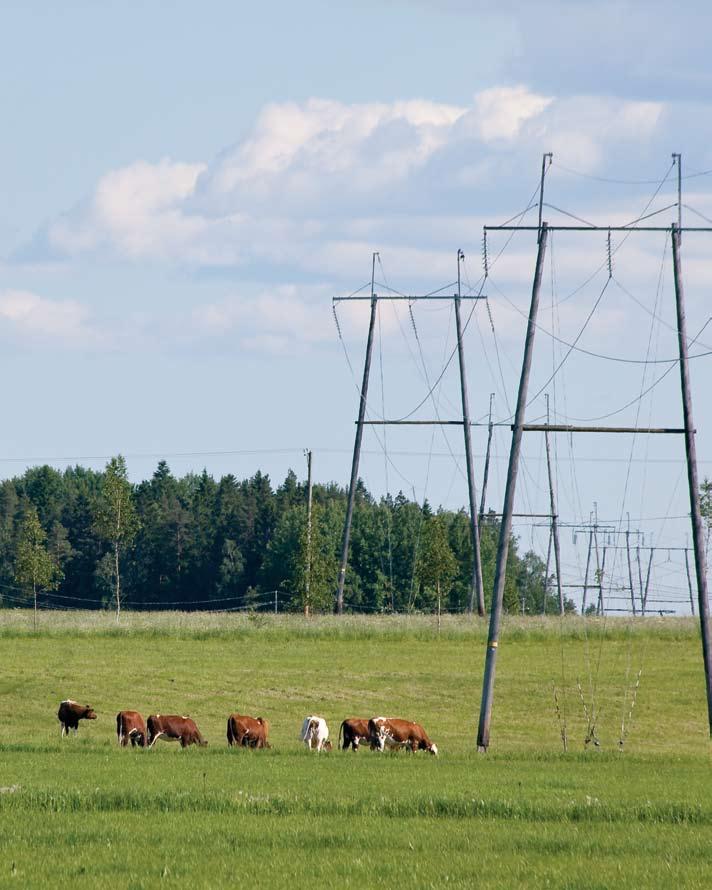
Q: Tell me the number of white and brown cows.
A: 7